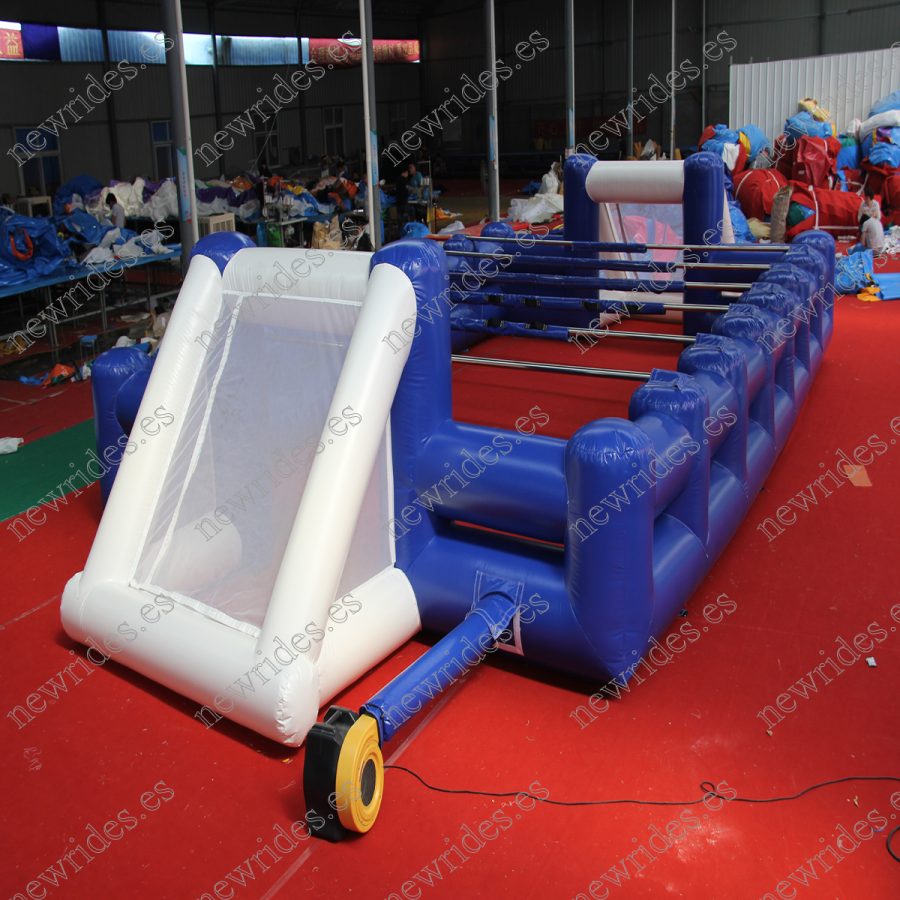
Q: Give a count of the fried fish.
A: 0